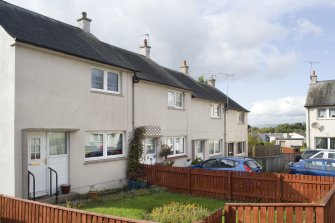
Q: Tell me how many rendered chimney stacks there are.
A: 5